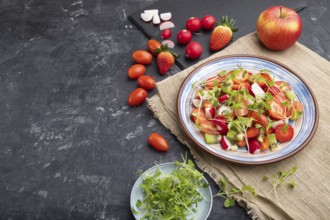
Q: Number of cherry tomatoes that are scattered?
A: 6